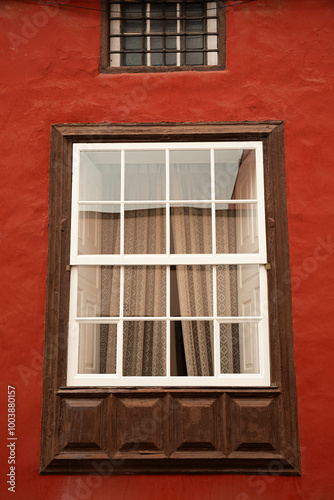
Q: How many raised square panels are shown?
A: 4